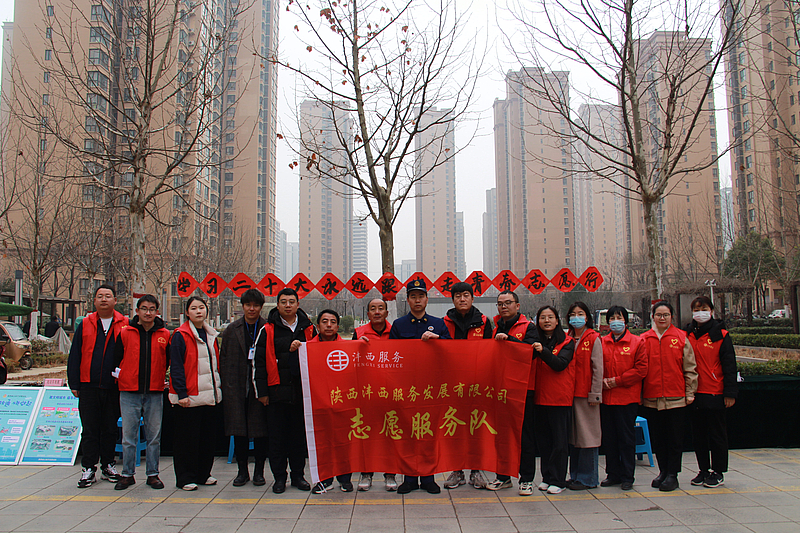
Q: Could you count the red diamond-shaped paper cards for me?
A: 15